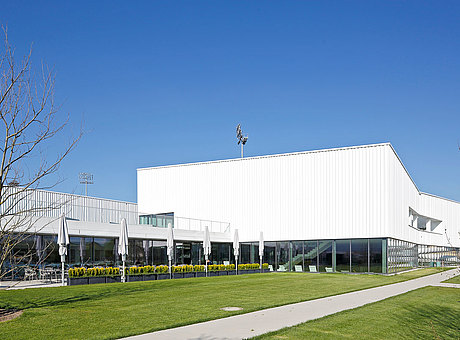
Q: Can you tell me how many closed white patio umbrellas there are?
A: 6